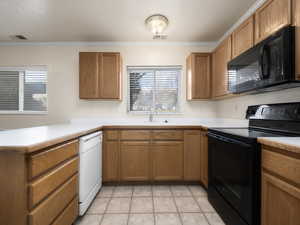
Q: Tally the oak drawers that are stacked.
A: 4